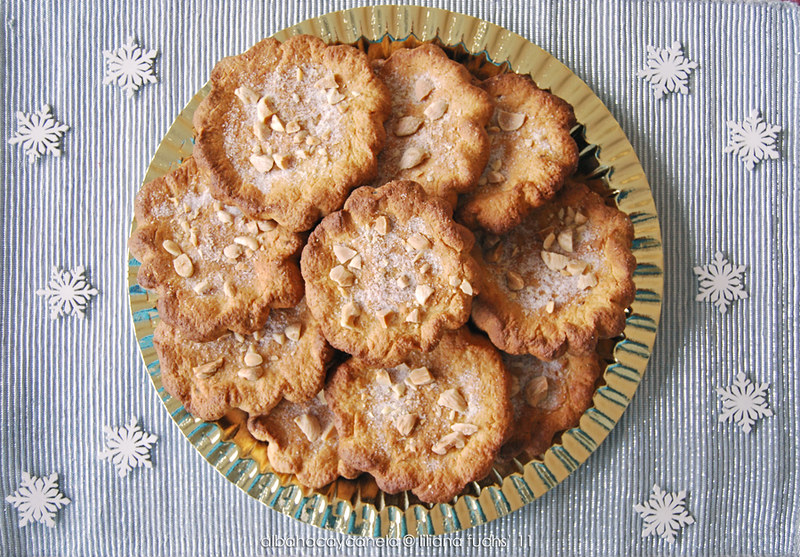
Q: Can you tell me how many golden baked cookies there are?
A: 10